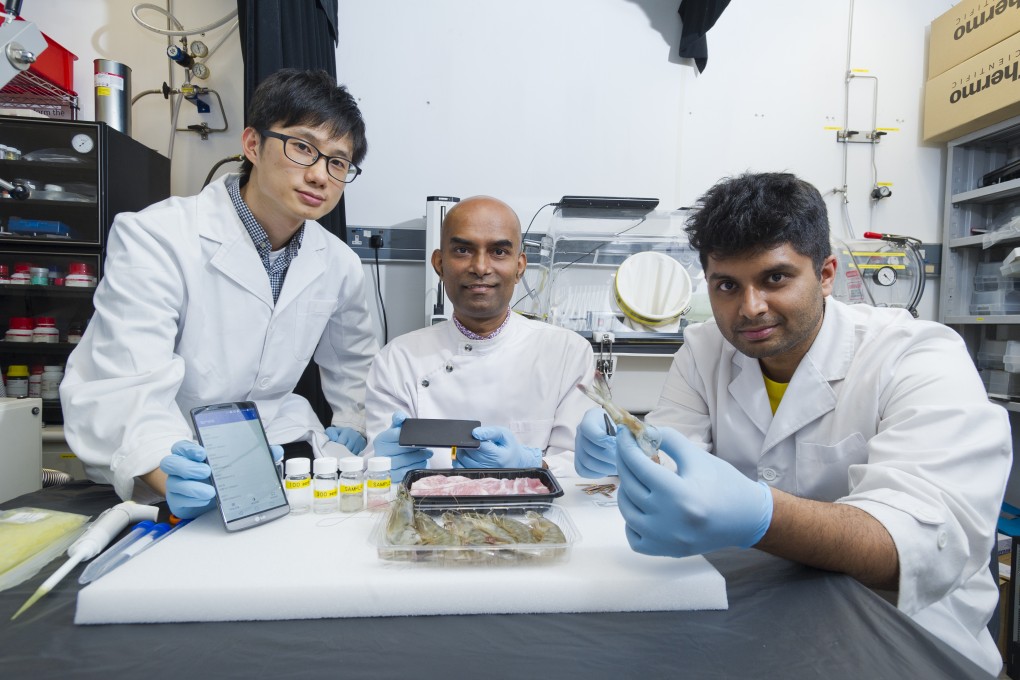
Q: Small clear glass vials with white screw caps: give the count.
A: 4